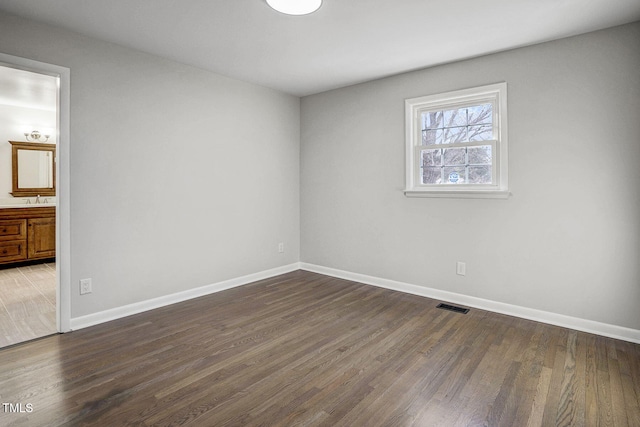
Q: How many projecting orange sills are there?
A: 0